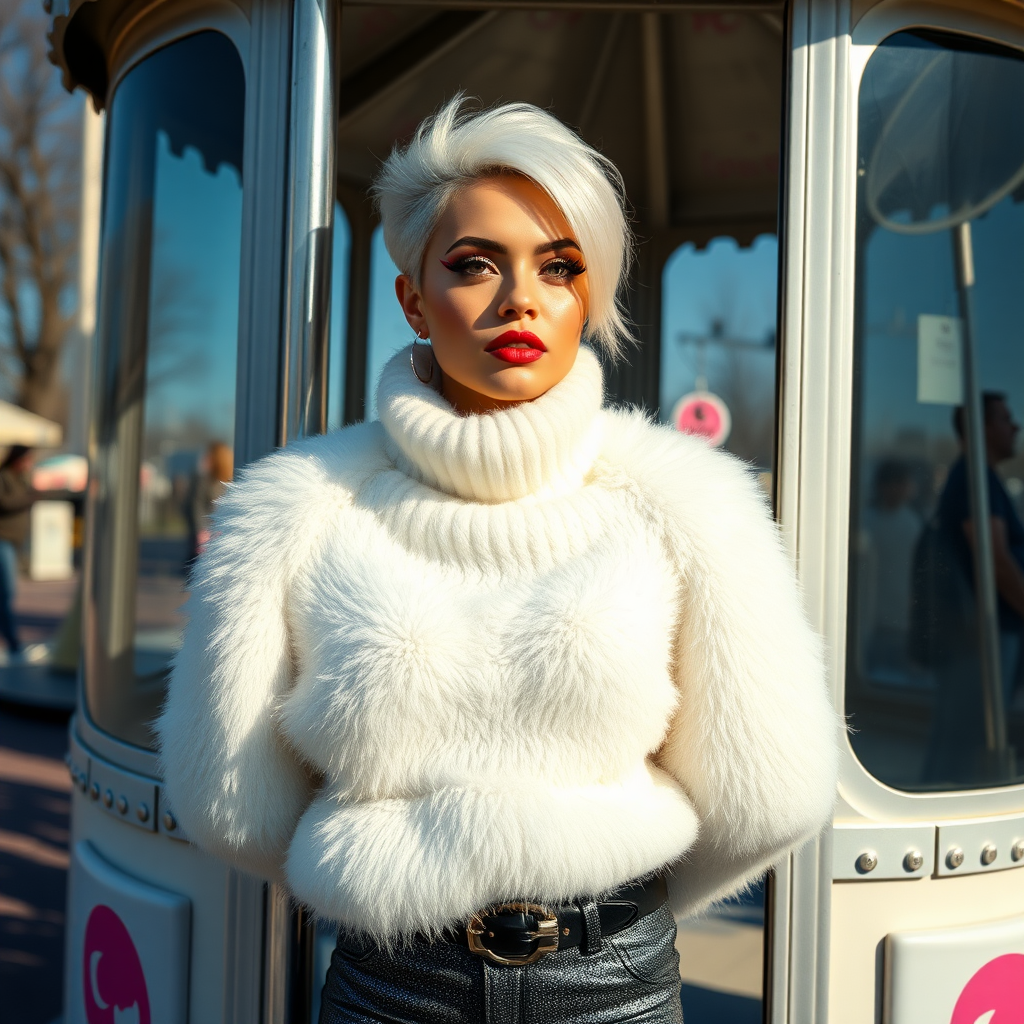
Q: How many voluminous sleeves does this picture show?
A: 2